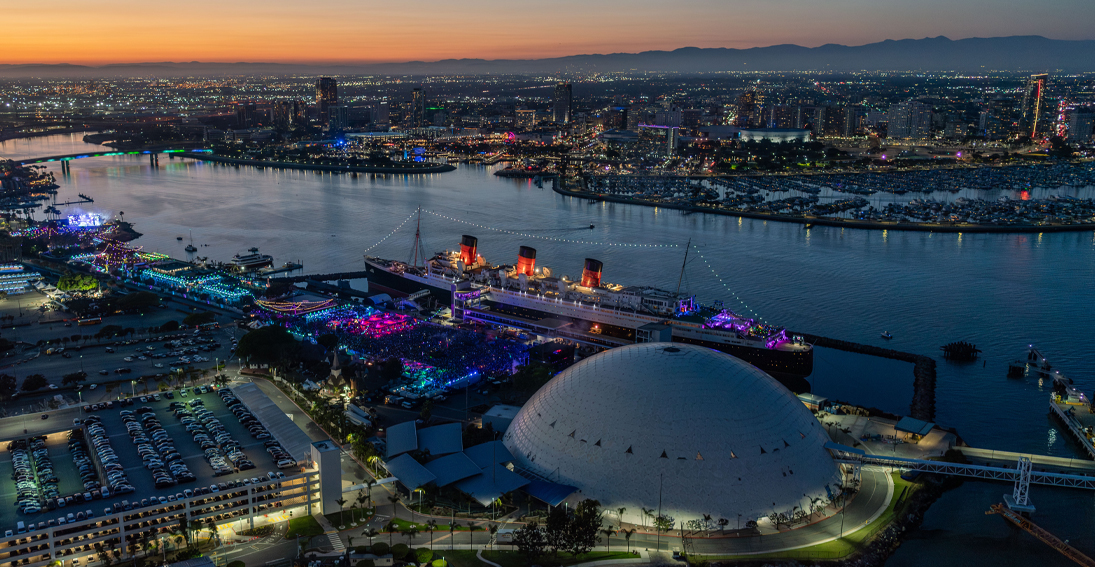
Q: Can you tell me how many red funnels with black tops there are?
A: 3